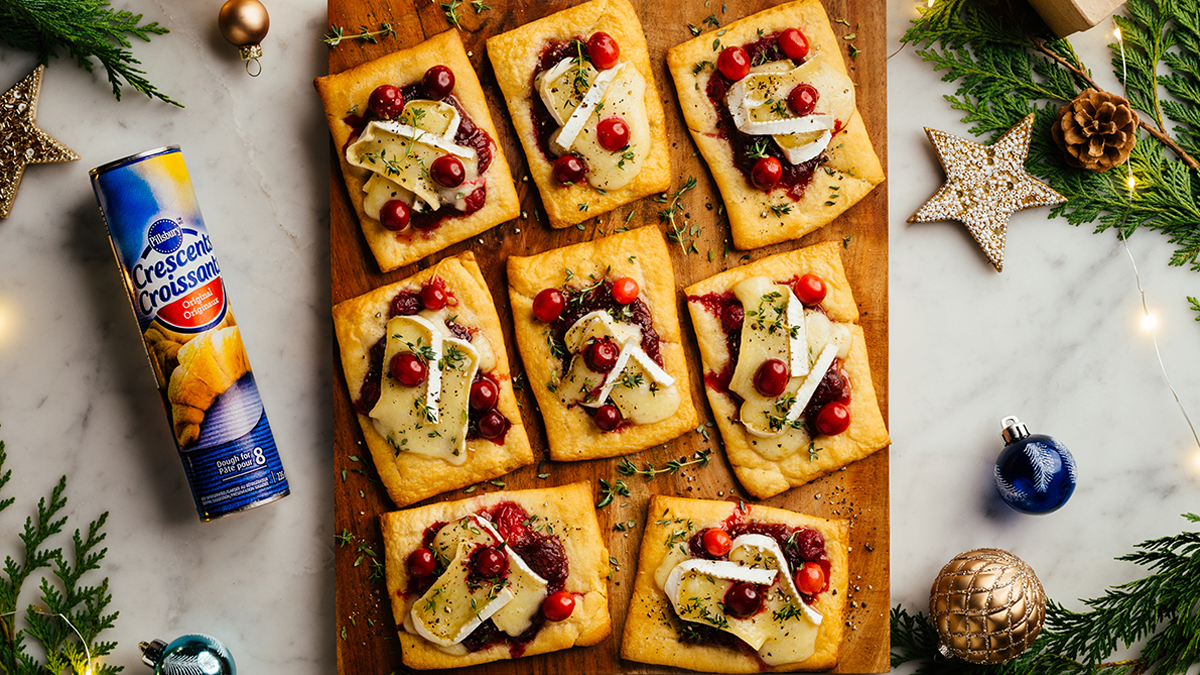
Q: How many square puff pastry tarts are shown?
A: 8